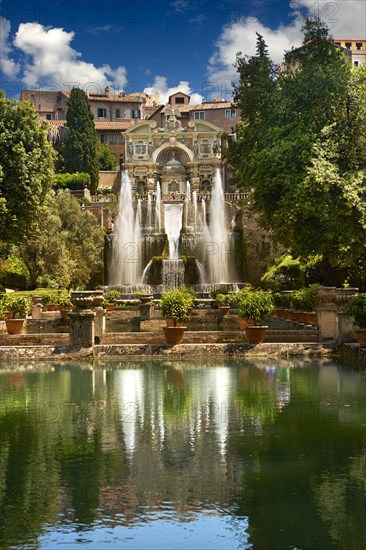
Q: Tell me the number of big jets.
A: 2